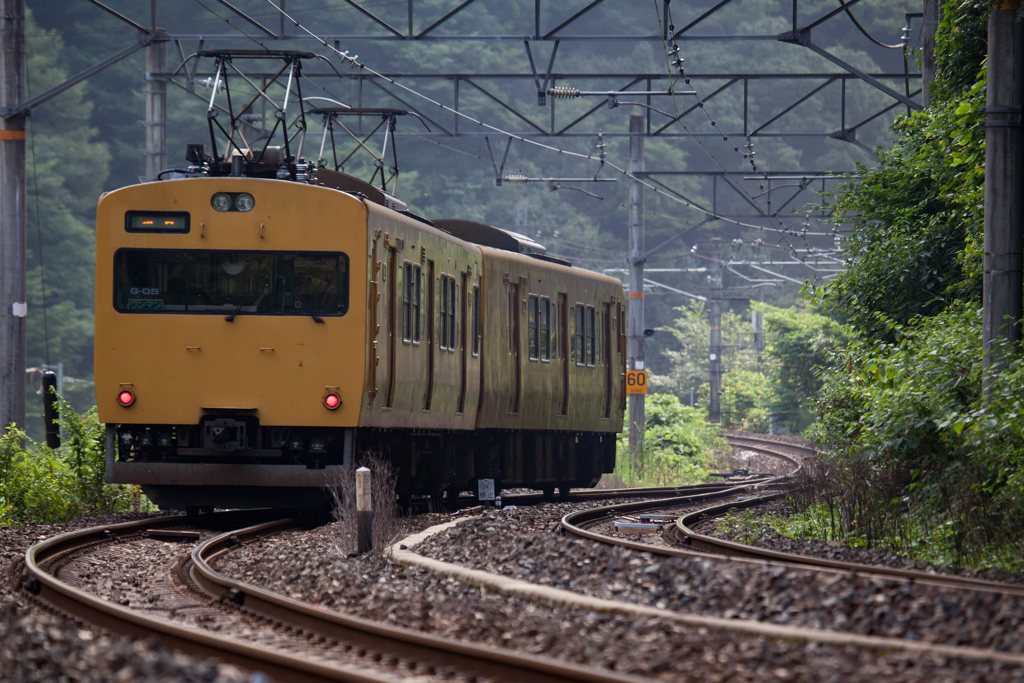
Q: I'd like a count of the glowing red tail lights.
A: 2